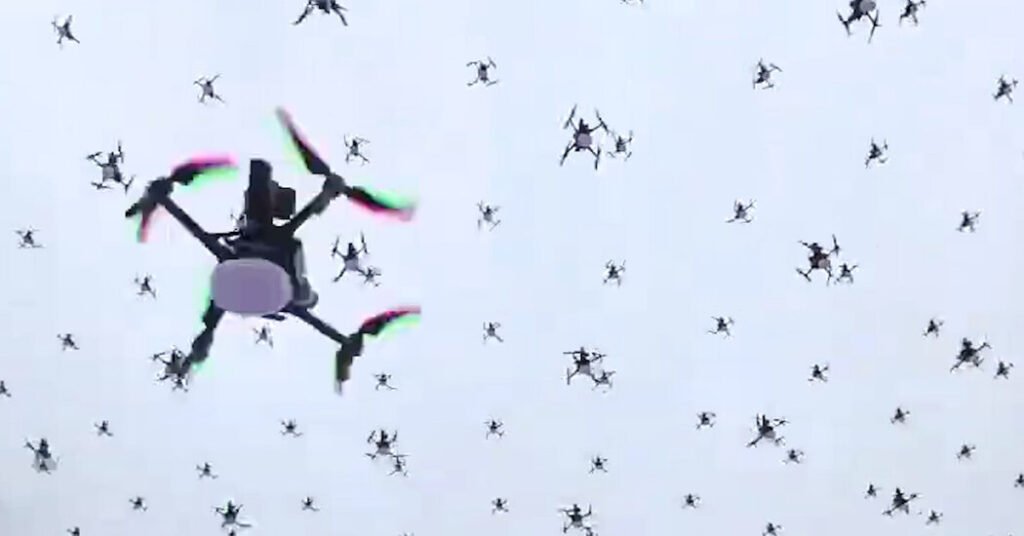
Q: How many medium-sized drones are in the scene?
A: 15